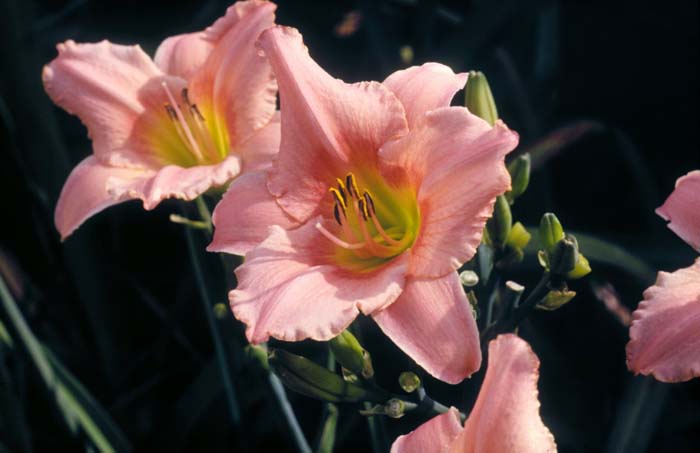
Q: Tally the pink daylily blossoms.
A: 4